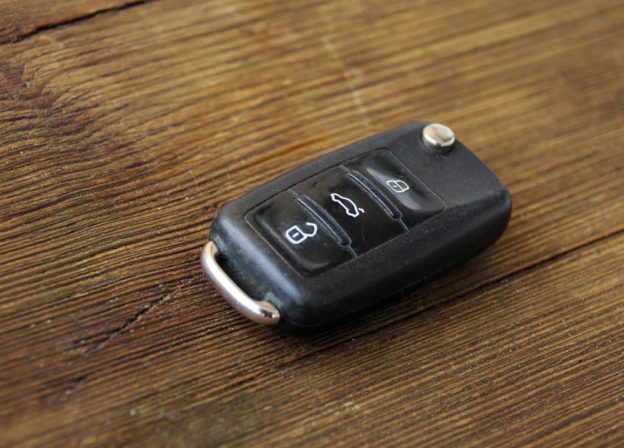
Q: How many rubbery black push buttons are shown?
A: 3